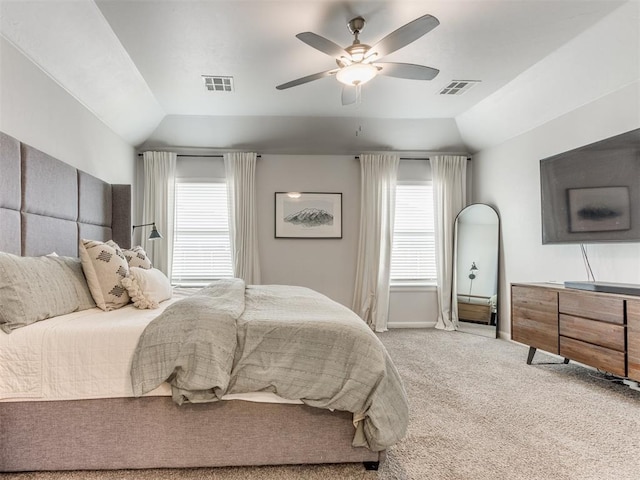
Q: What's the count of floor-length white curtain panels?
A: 4